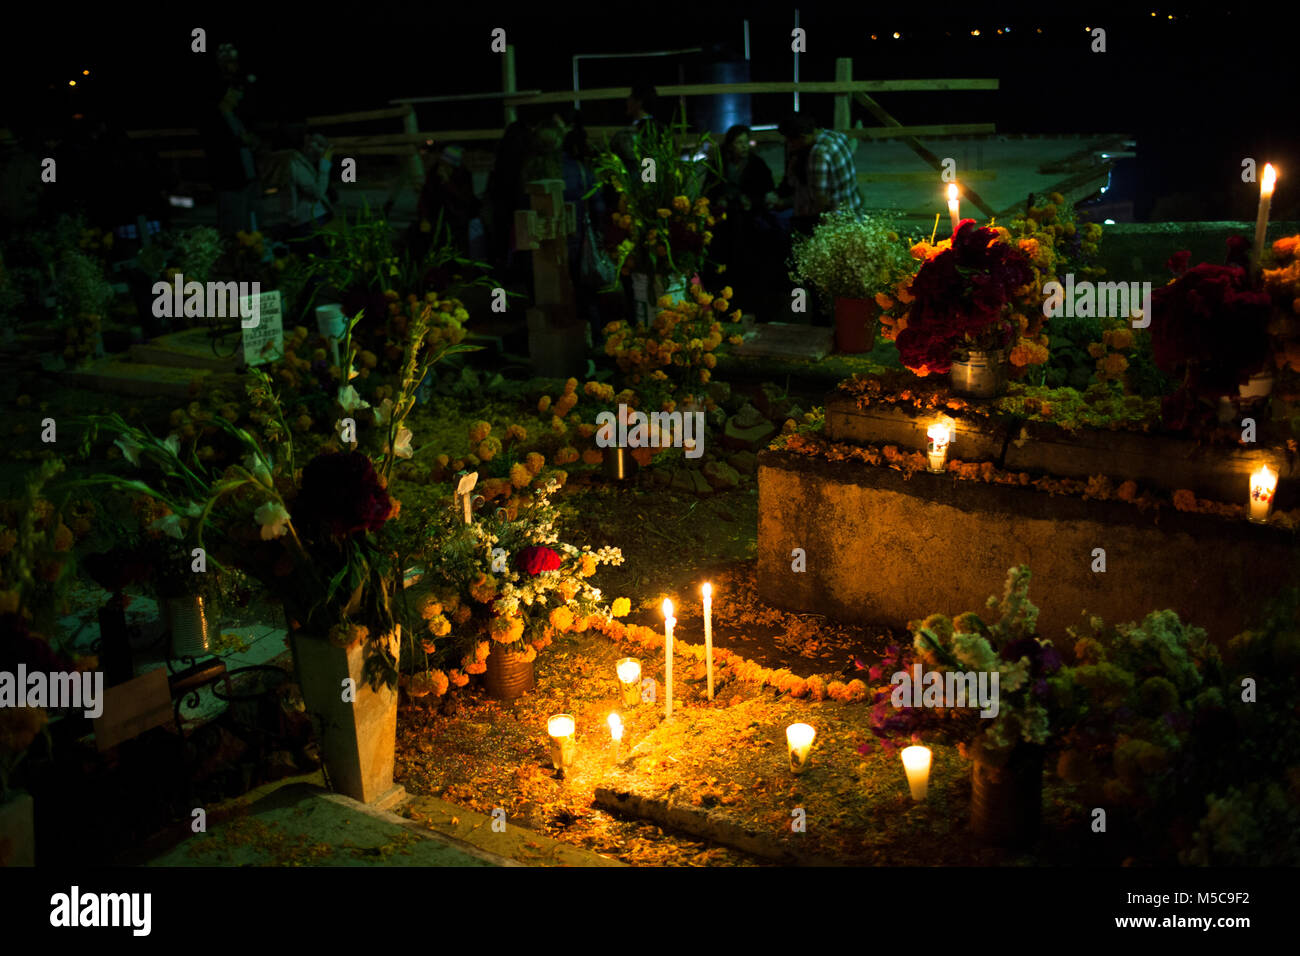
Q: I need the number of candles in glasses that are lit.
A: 6